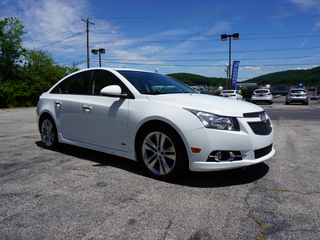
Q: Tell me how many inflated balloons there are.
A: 5